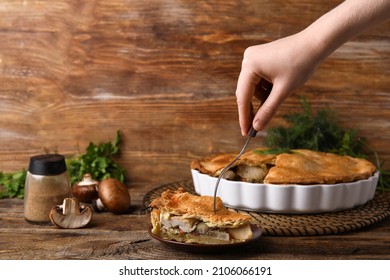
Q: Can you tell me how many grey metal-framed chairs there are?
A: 0